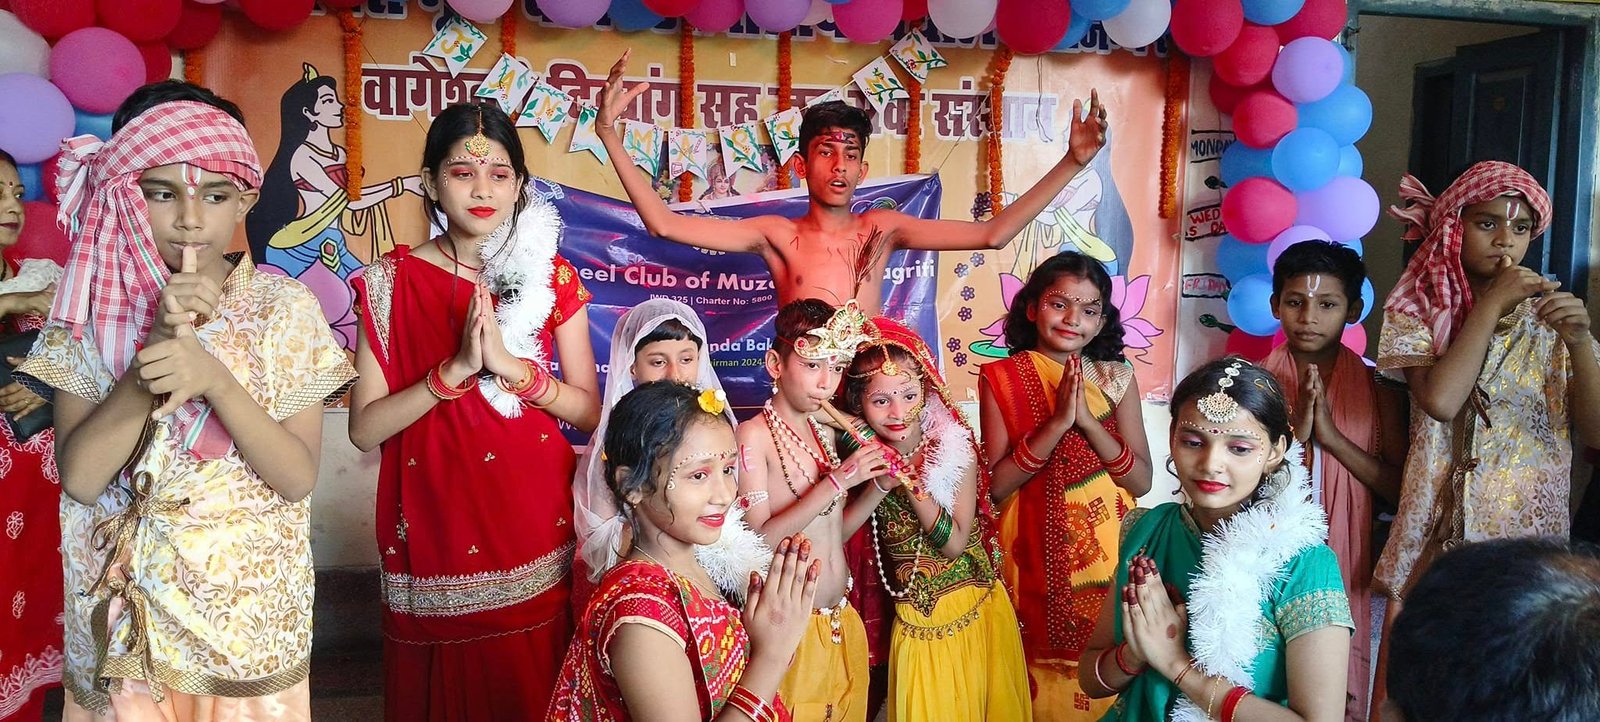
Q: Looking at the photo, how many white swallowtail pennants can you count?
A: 11